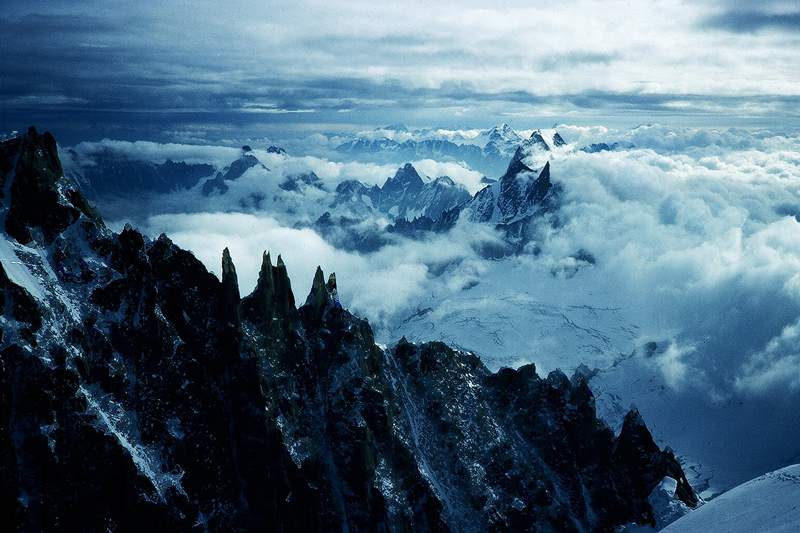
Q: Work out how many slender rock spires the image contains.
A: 5